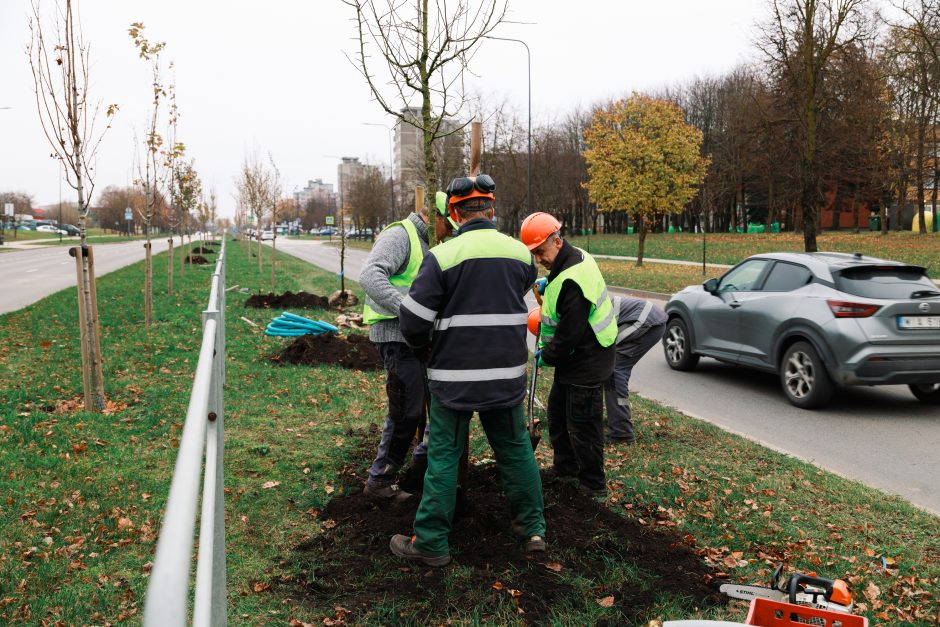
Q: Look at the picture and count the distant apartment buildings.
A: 3